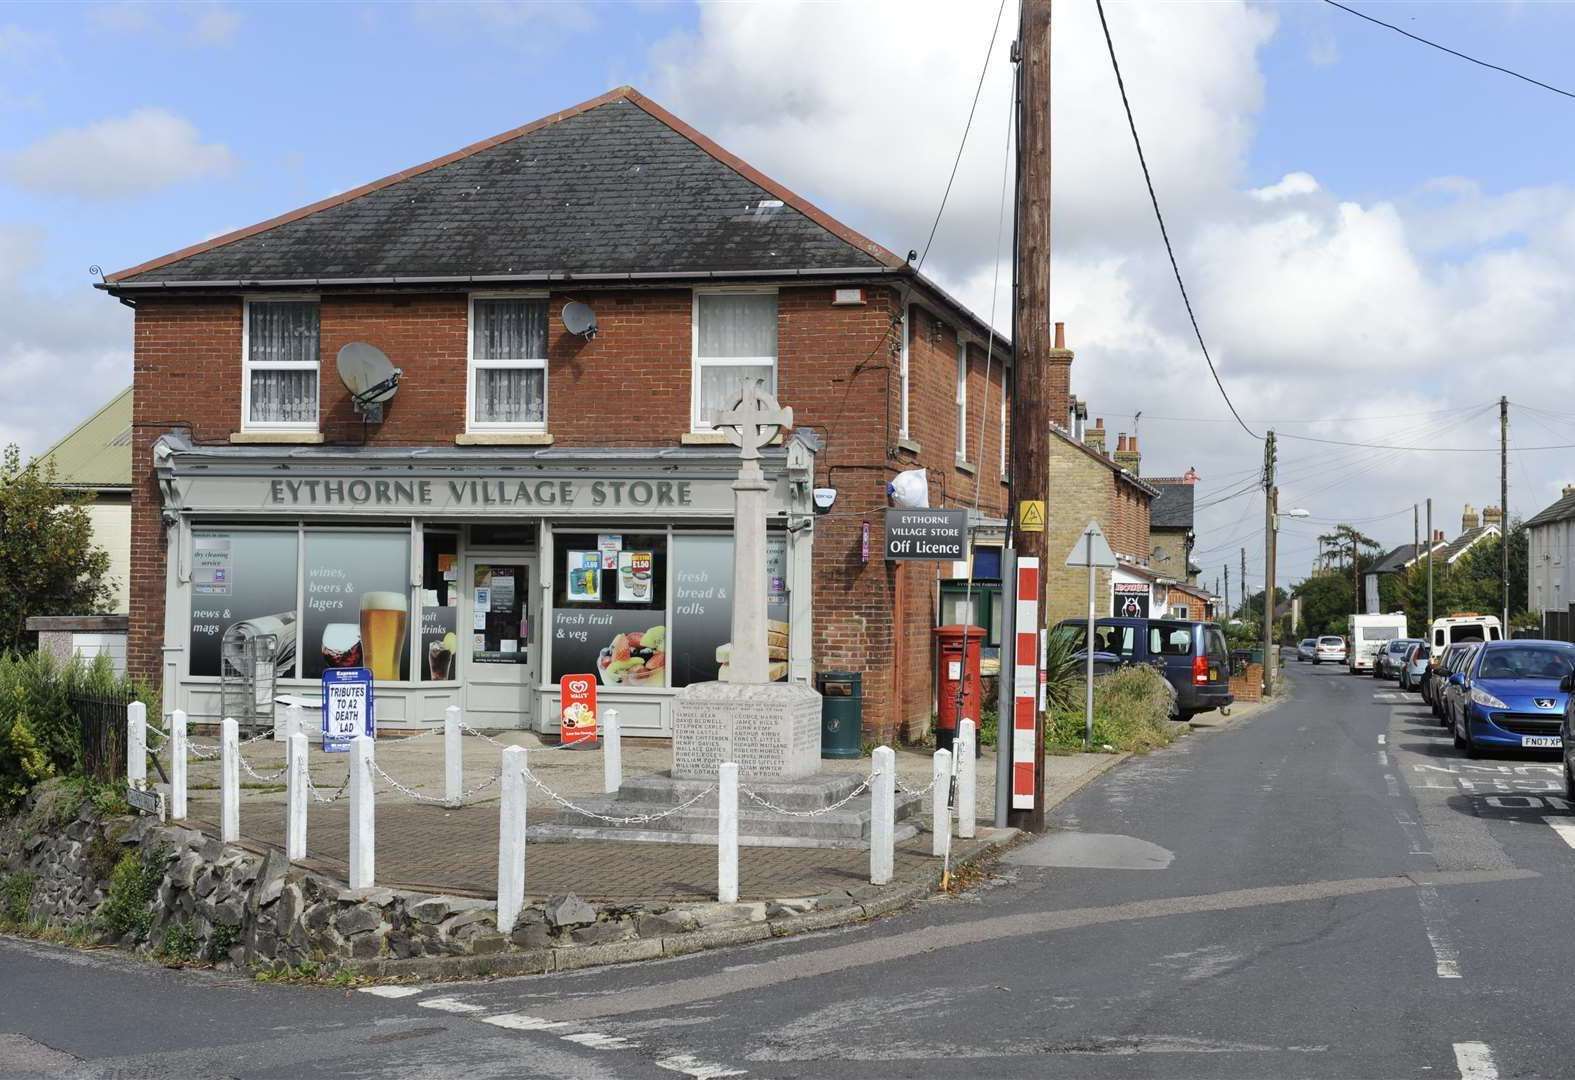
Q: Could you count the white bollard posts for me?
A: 13